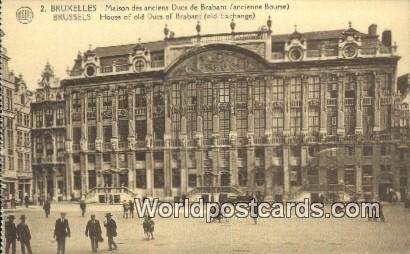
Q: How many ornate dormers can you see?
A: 4